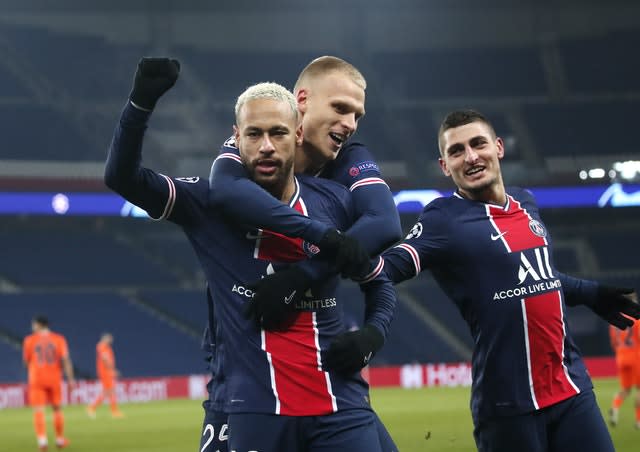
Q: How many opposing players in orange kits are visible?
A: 3